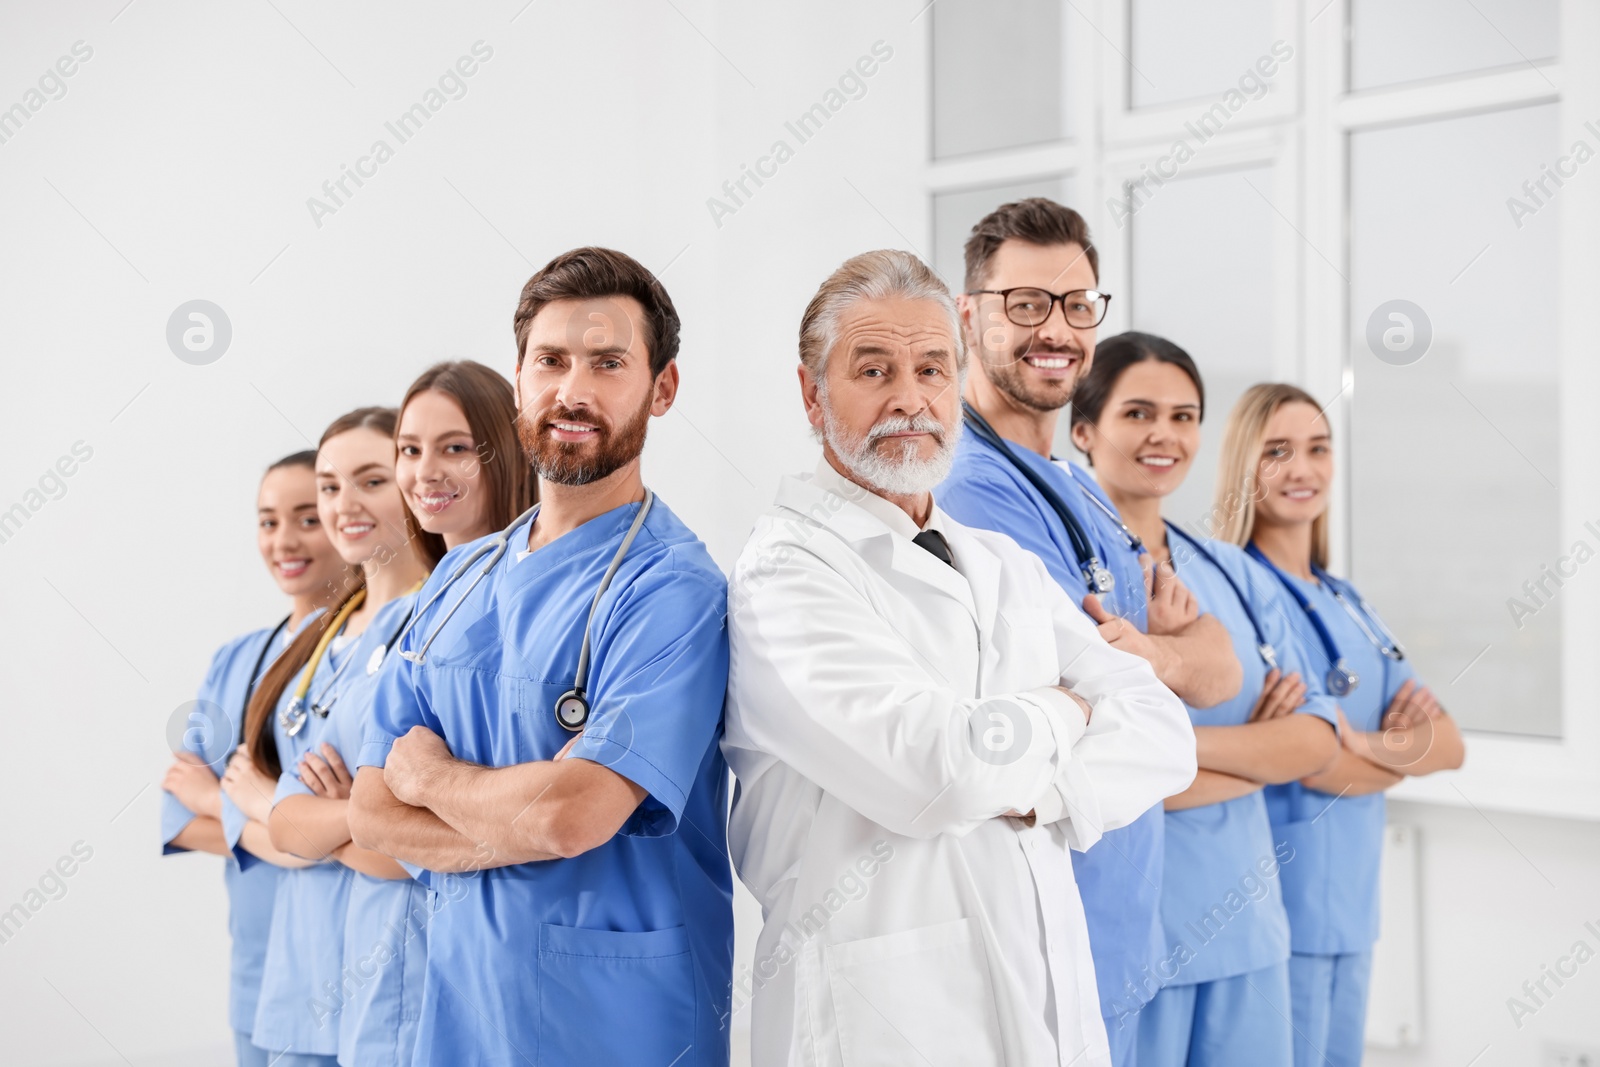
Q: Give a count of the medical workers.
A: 8